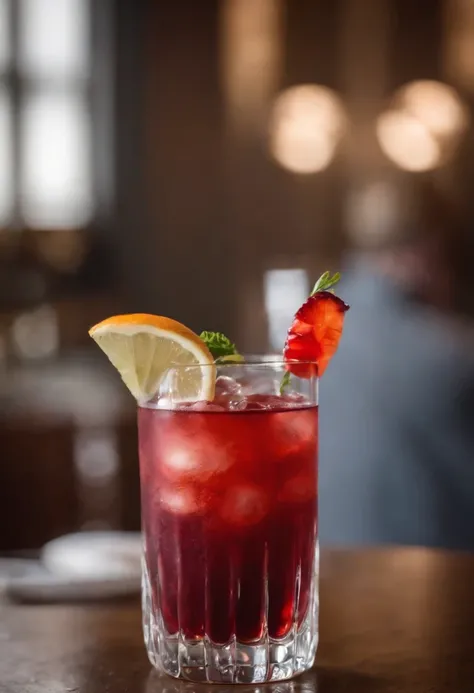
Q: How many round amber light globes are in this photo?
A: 3